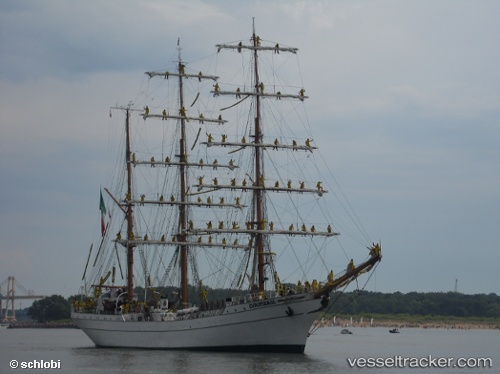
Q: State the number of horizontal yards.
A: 10